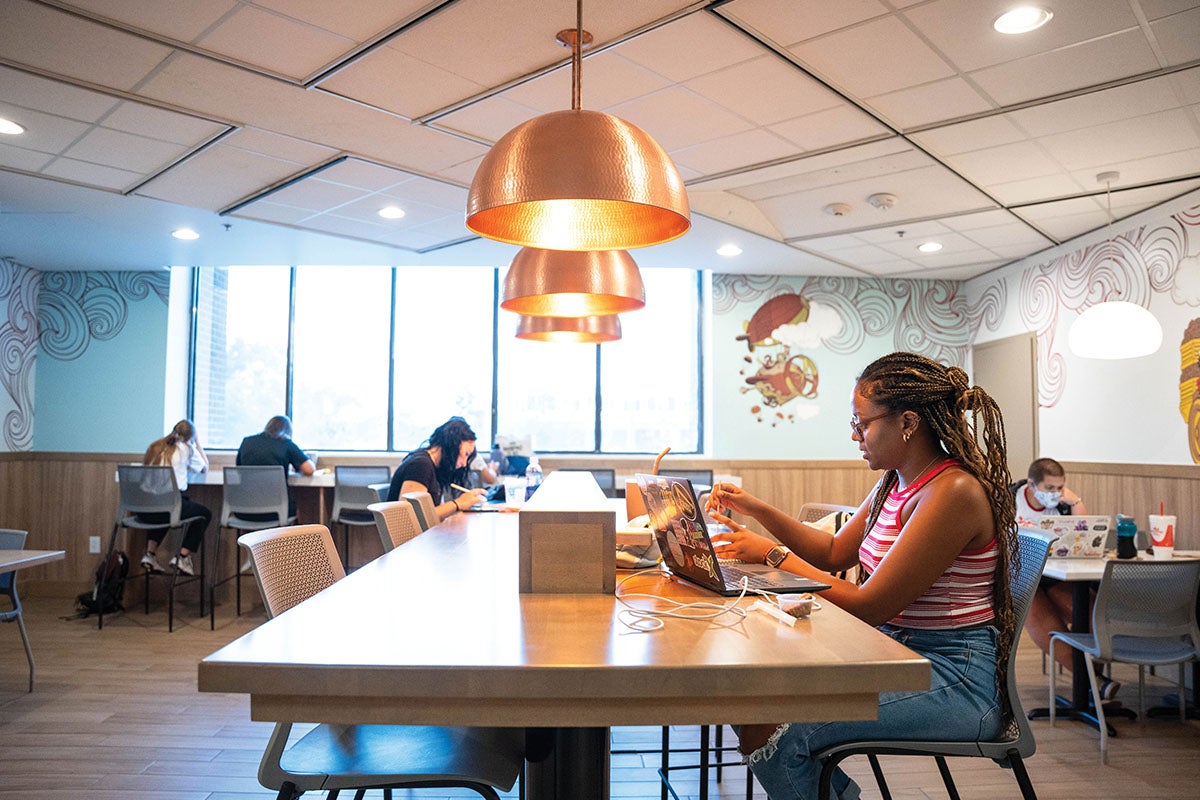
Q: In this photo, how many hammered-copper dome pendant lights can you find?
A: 3